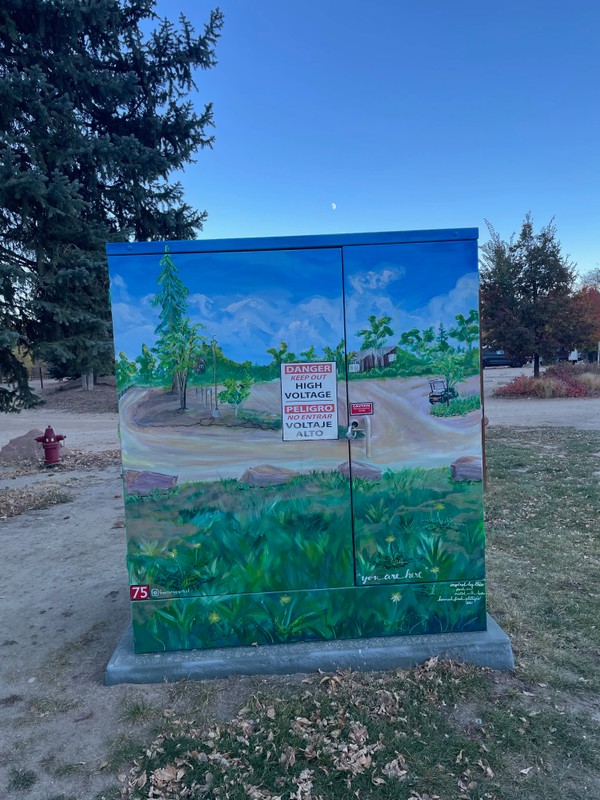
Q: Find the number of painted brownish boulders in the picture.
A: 4